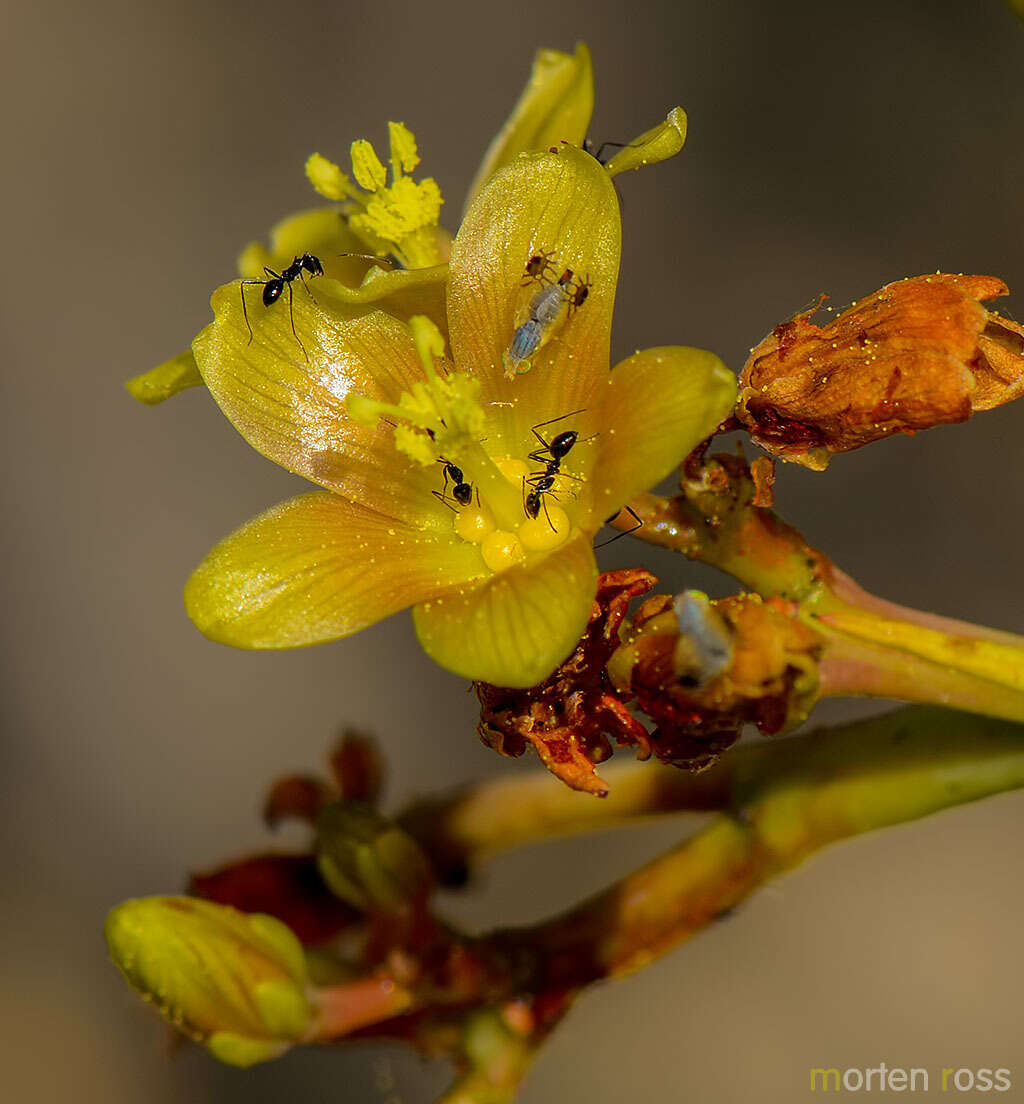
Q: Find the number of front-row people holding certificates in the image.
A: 0